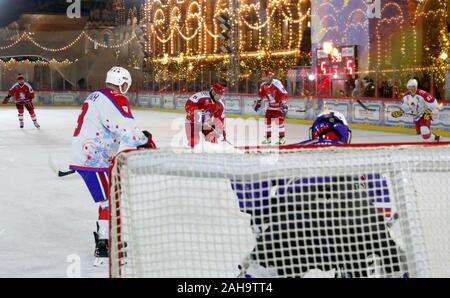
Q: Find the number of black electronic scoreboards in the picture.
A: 1